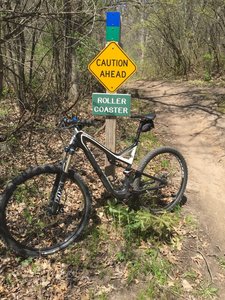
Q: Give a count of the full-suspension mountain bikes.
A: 1